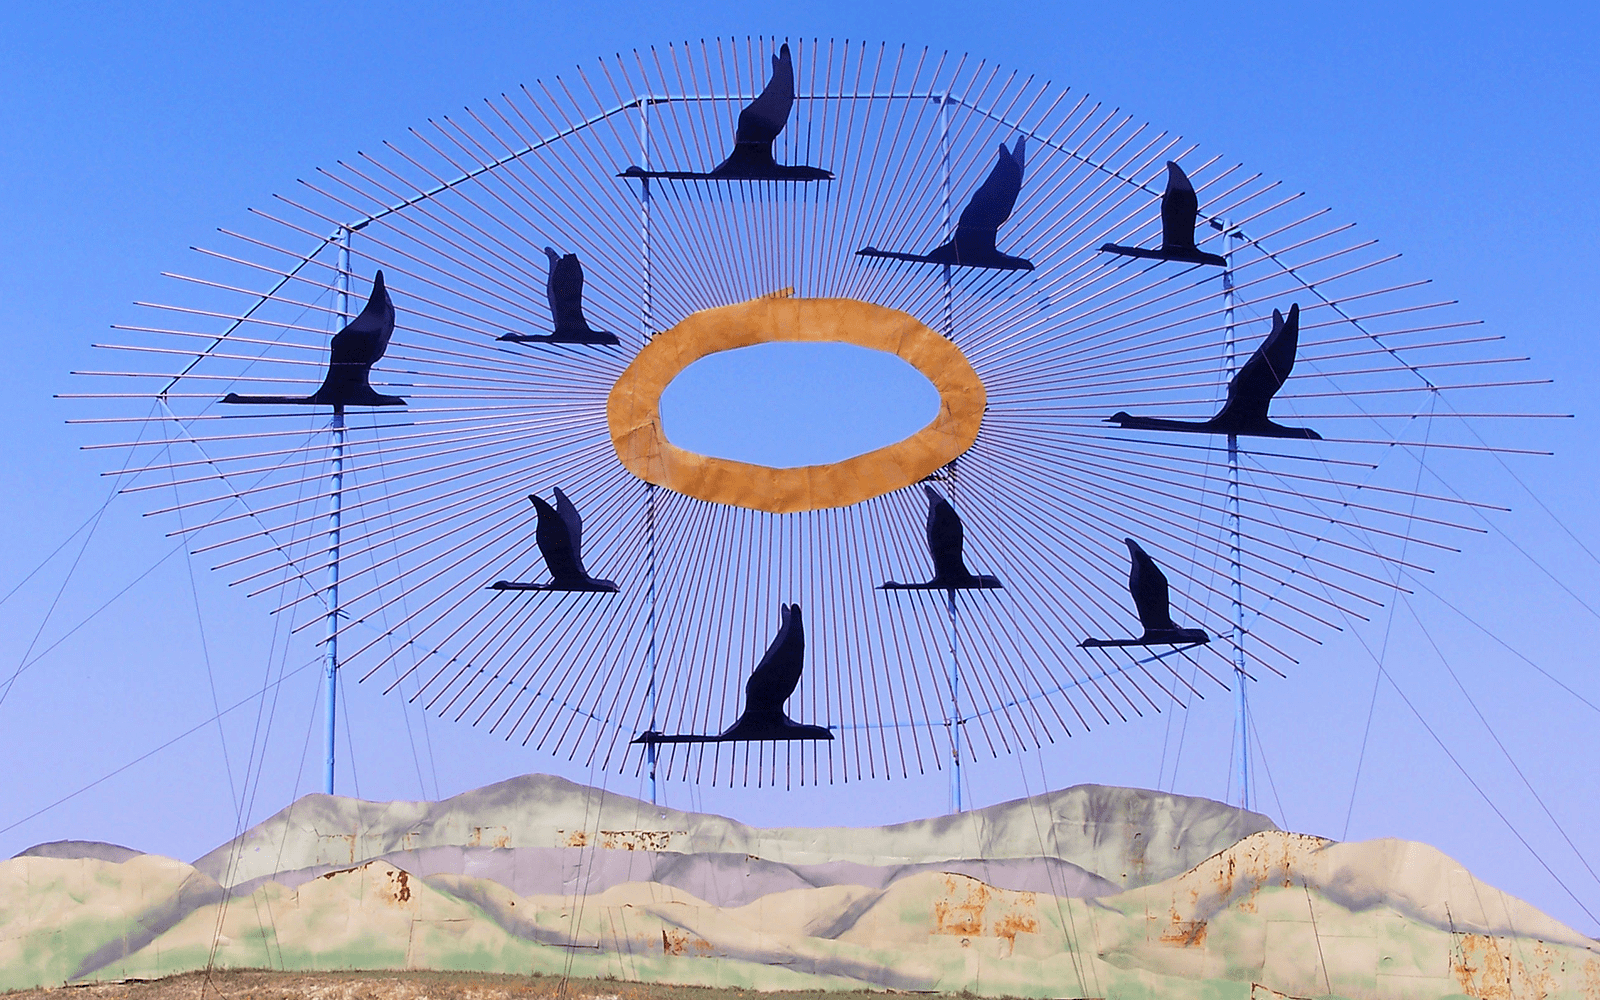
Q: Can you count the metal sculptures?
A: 10